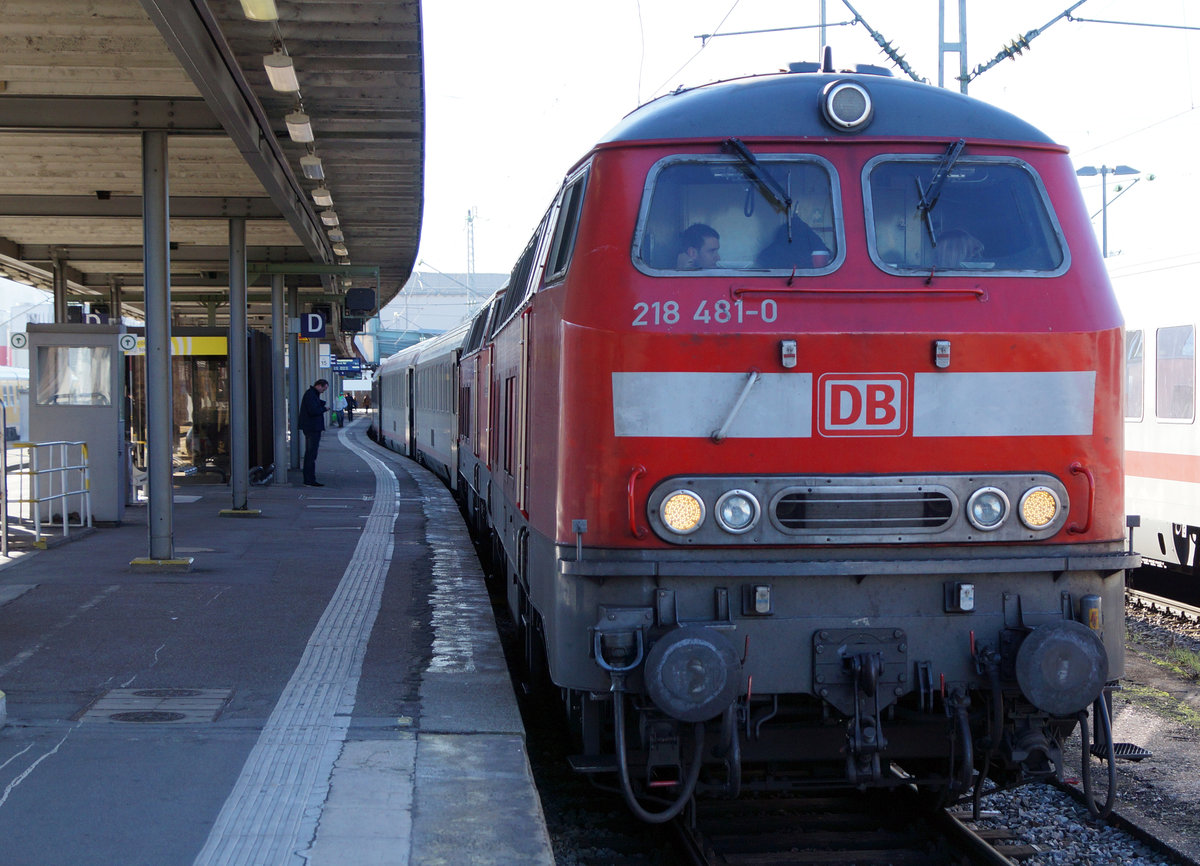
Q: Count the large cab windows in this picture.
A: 2